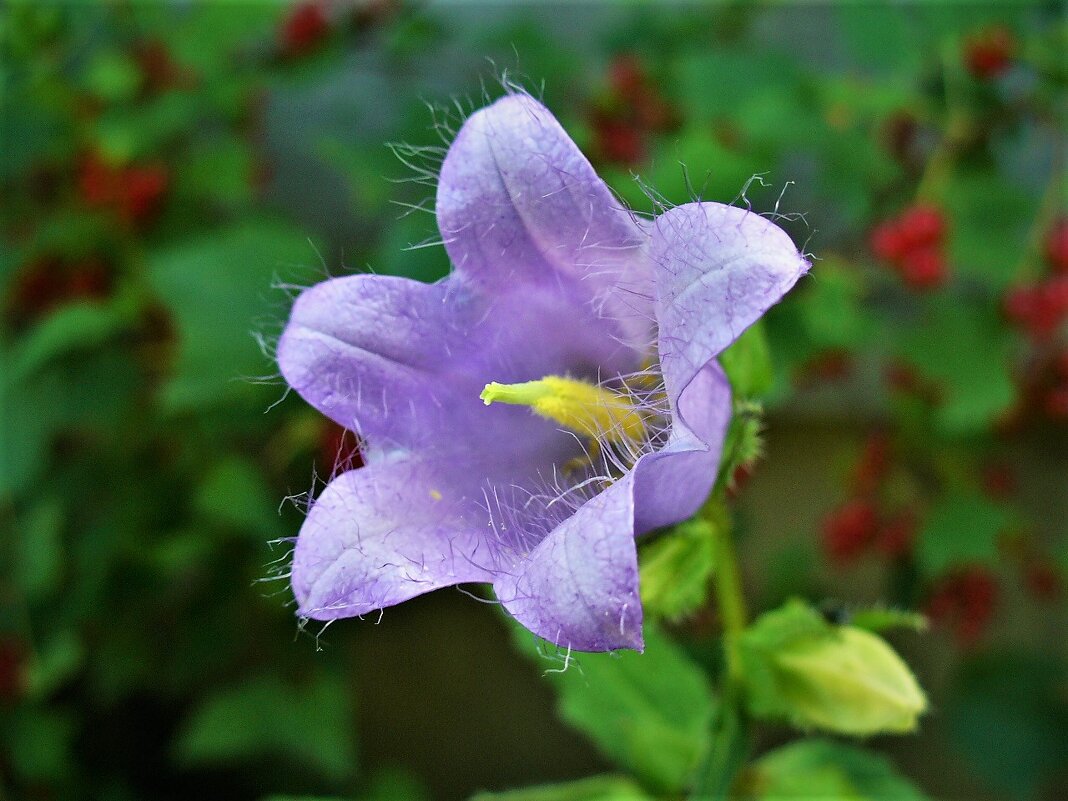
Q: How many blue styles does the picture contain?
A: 0